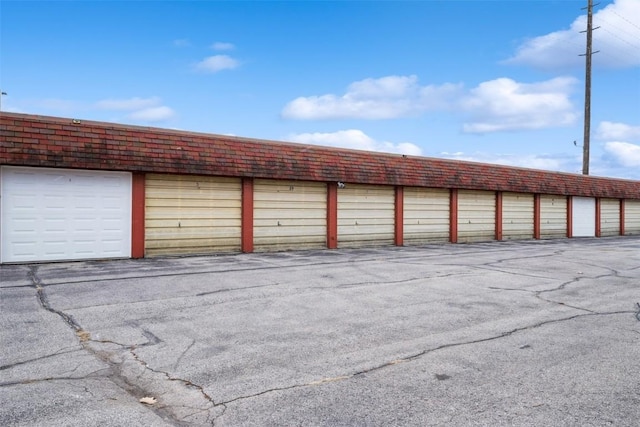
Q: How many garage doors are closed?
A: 11